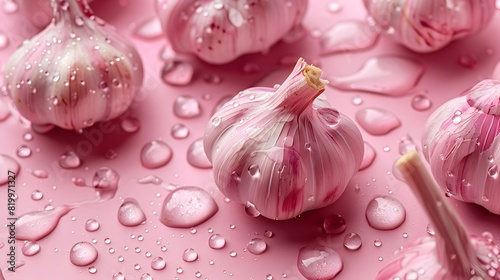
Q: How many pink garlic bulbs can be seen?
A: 6